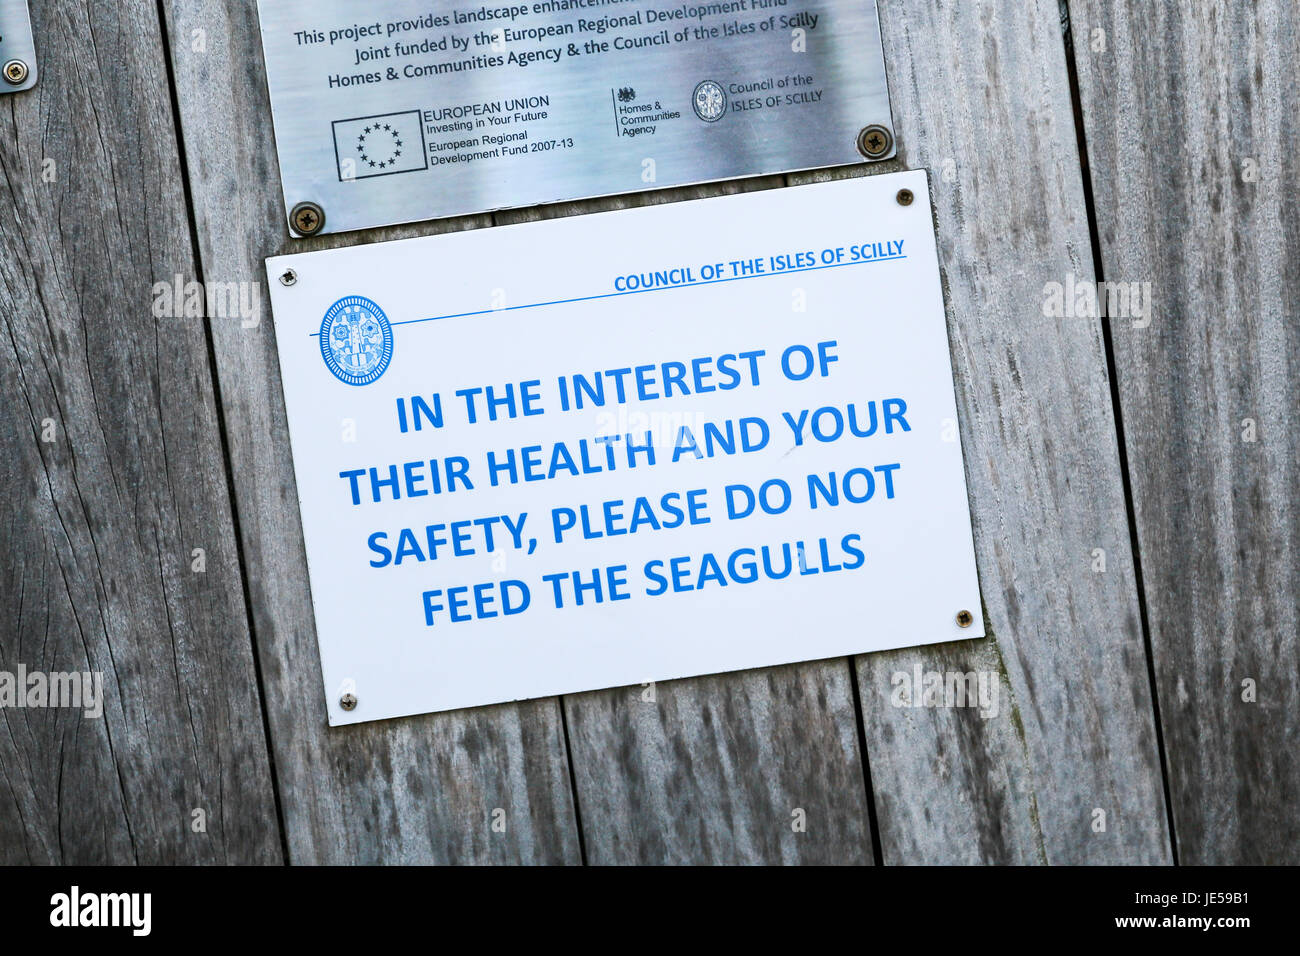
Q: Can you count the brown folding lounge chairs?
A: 0